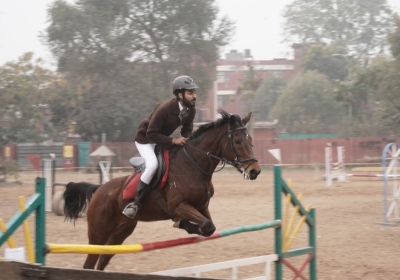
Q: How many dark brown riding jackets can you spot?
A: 1